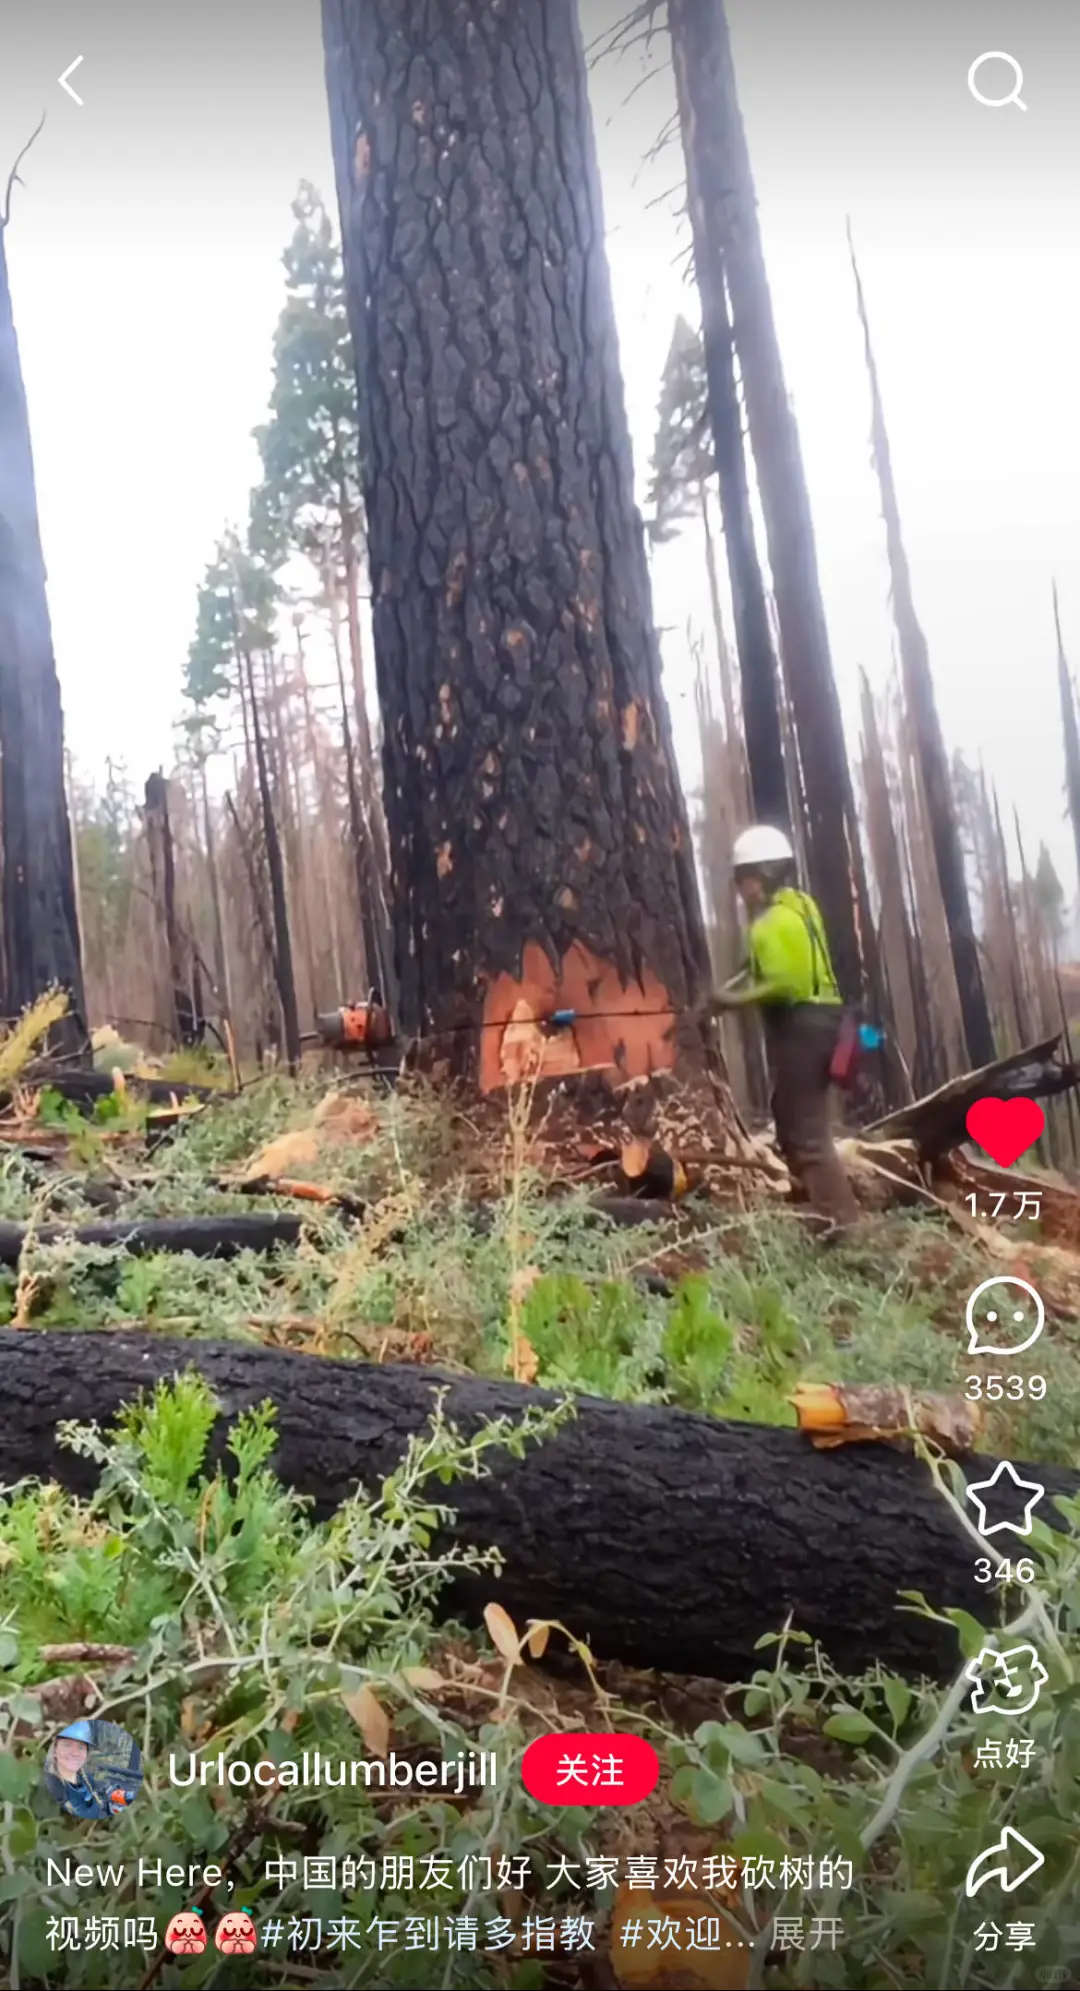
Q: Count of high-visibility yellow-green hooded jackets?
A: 1